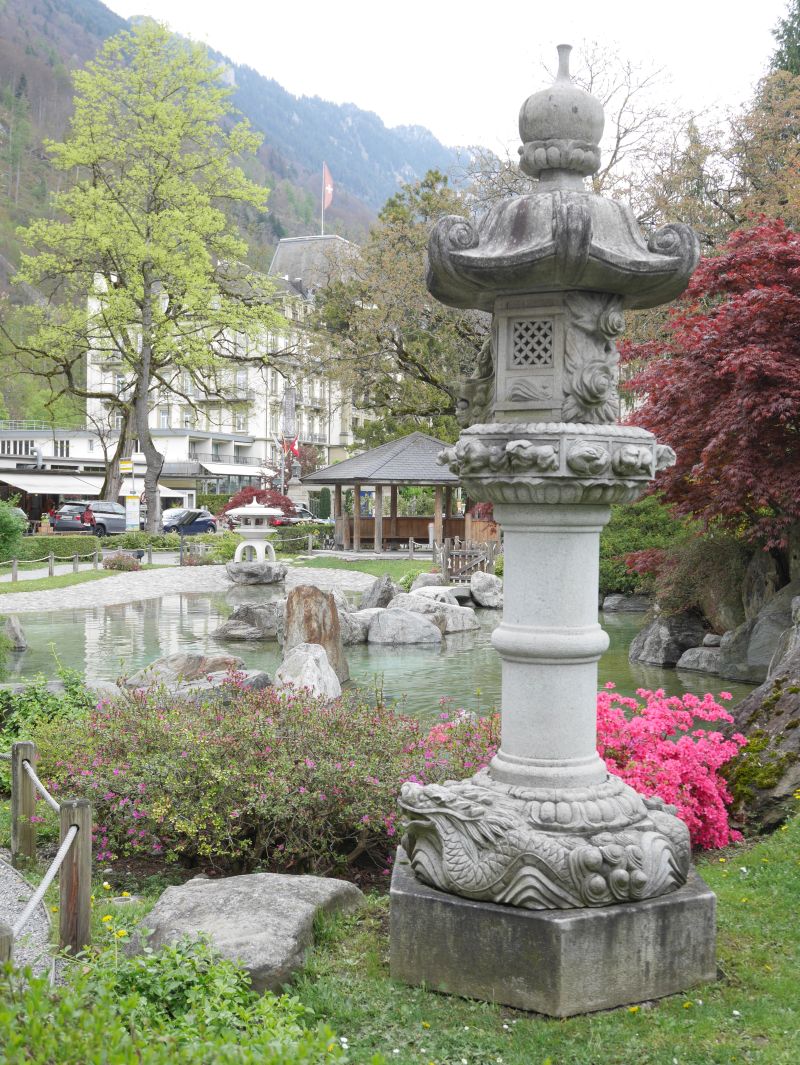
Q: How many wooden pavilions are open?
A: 1